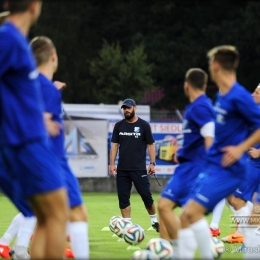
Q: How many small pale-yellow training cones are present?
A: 5